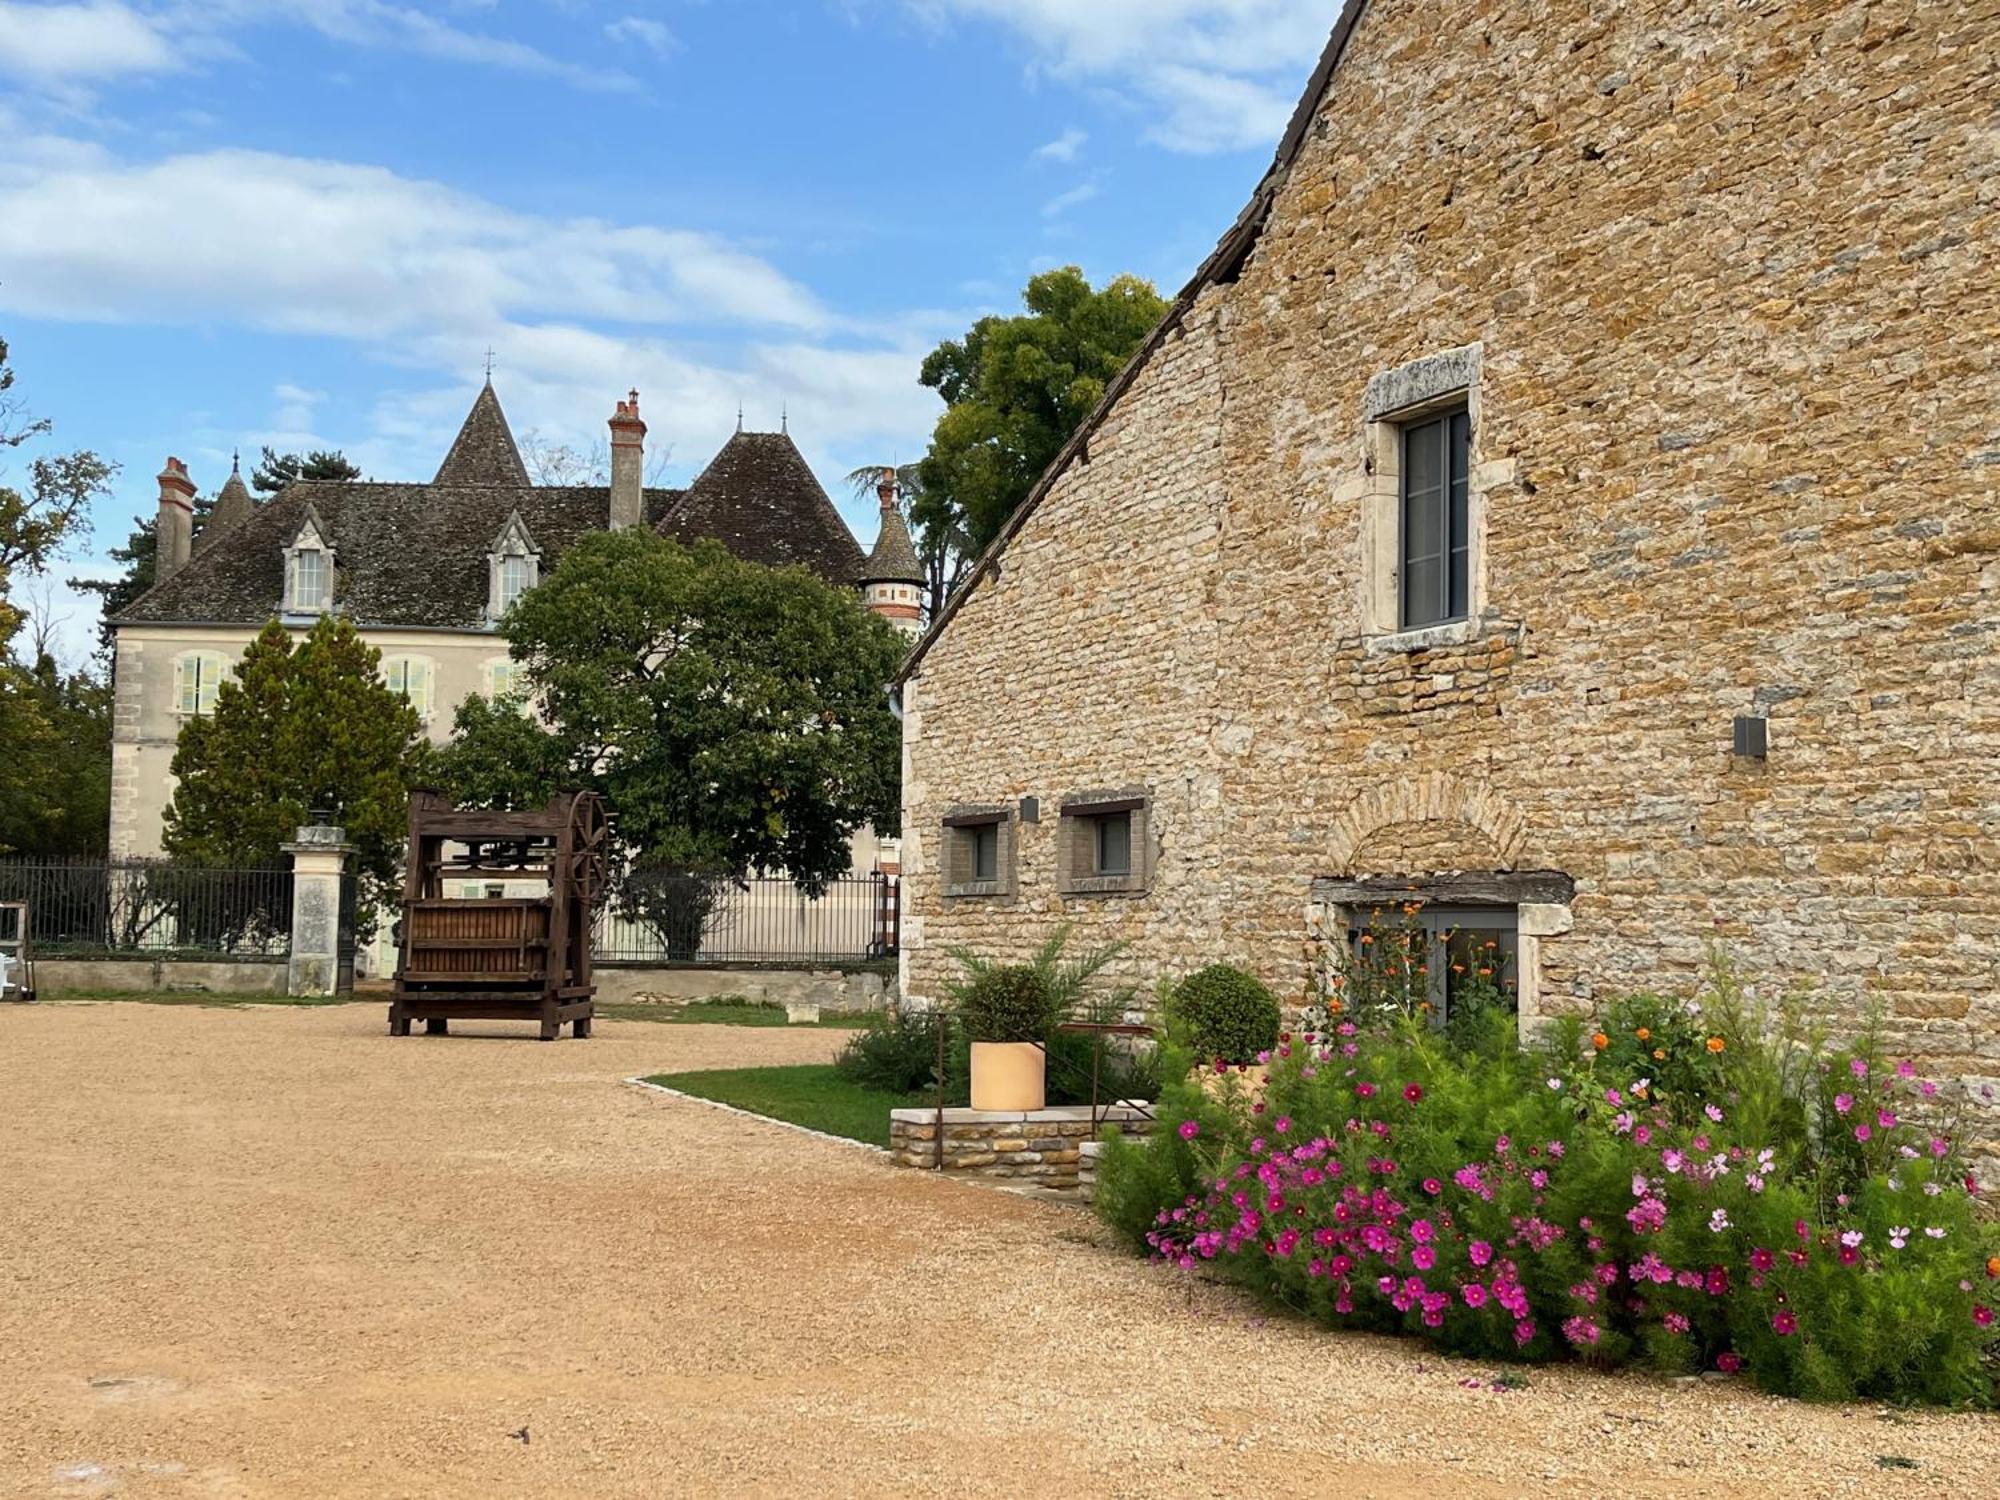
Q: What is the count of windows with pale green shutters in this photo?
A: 3